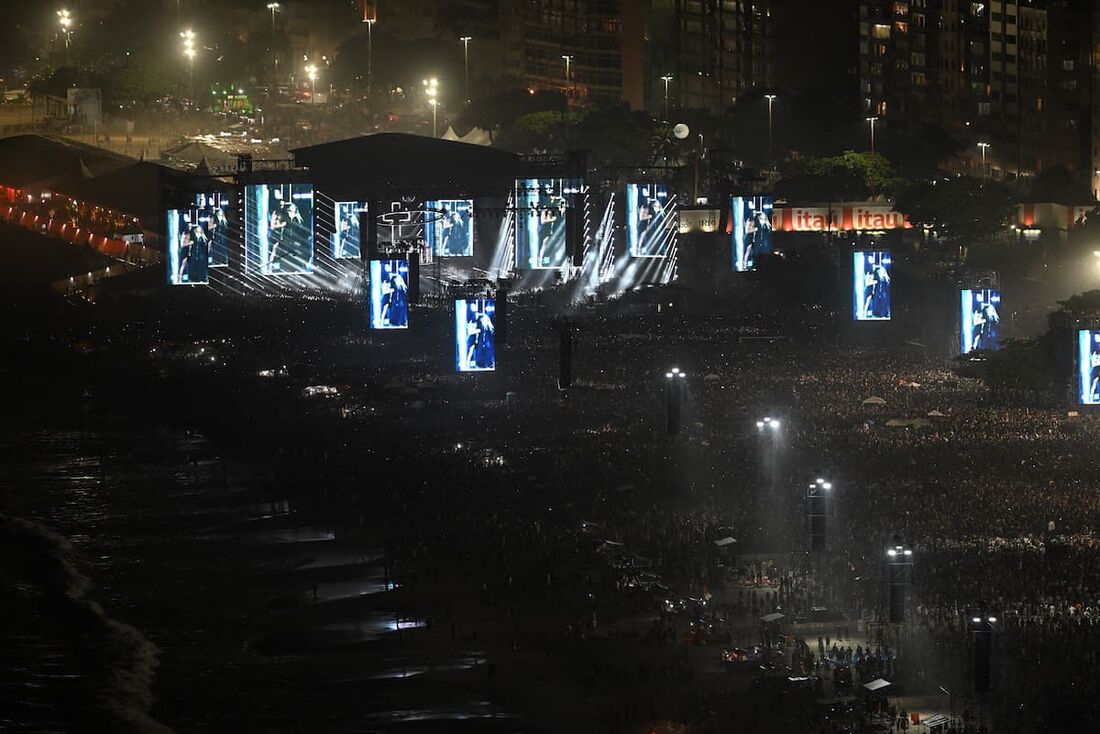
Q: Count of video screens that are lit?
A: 13